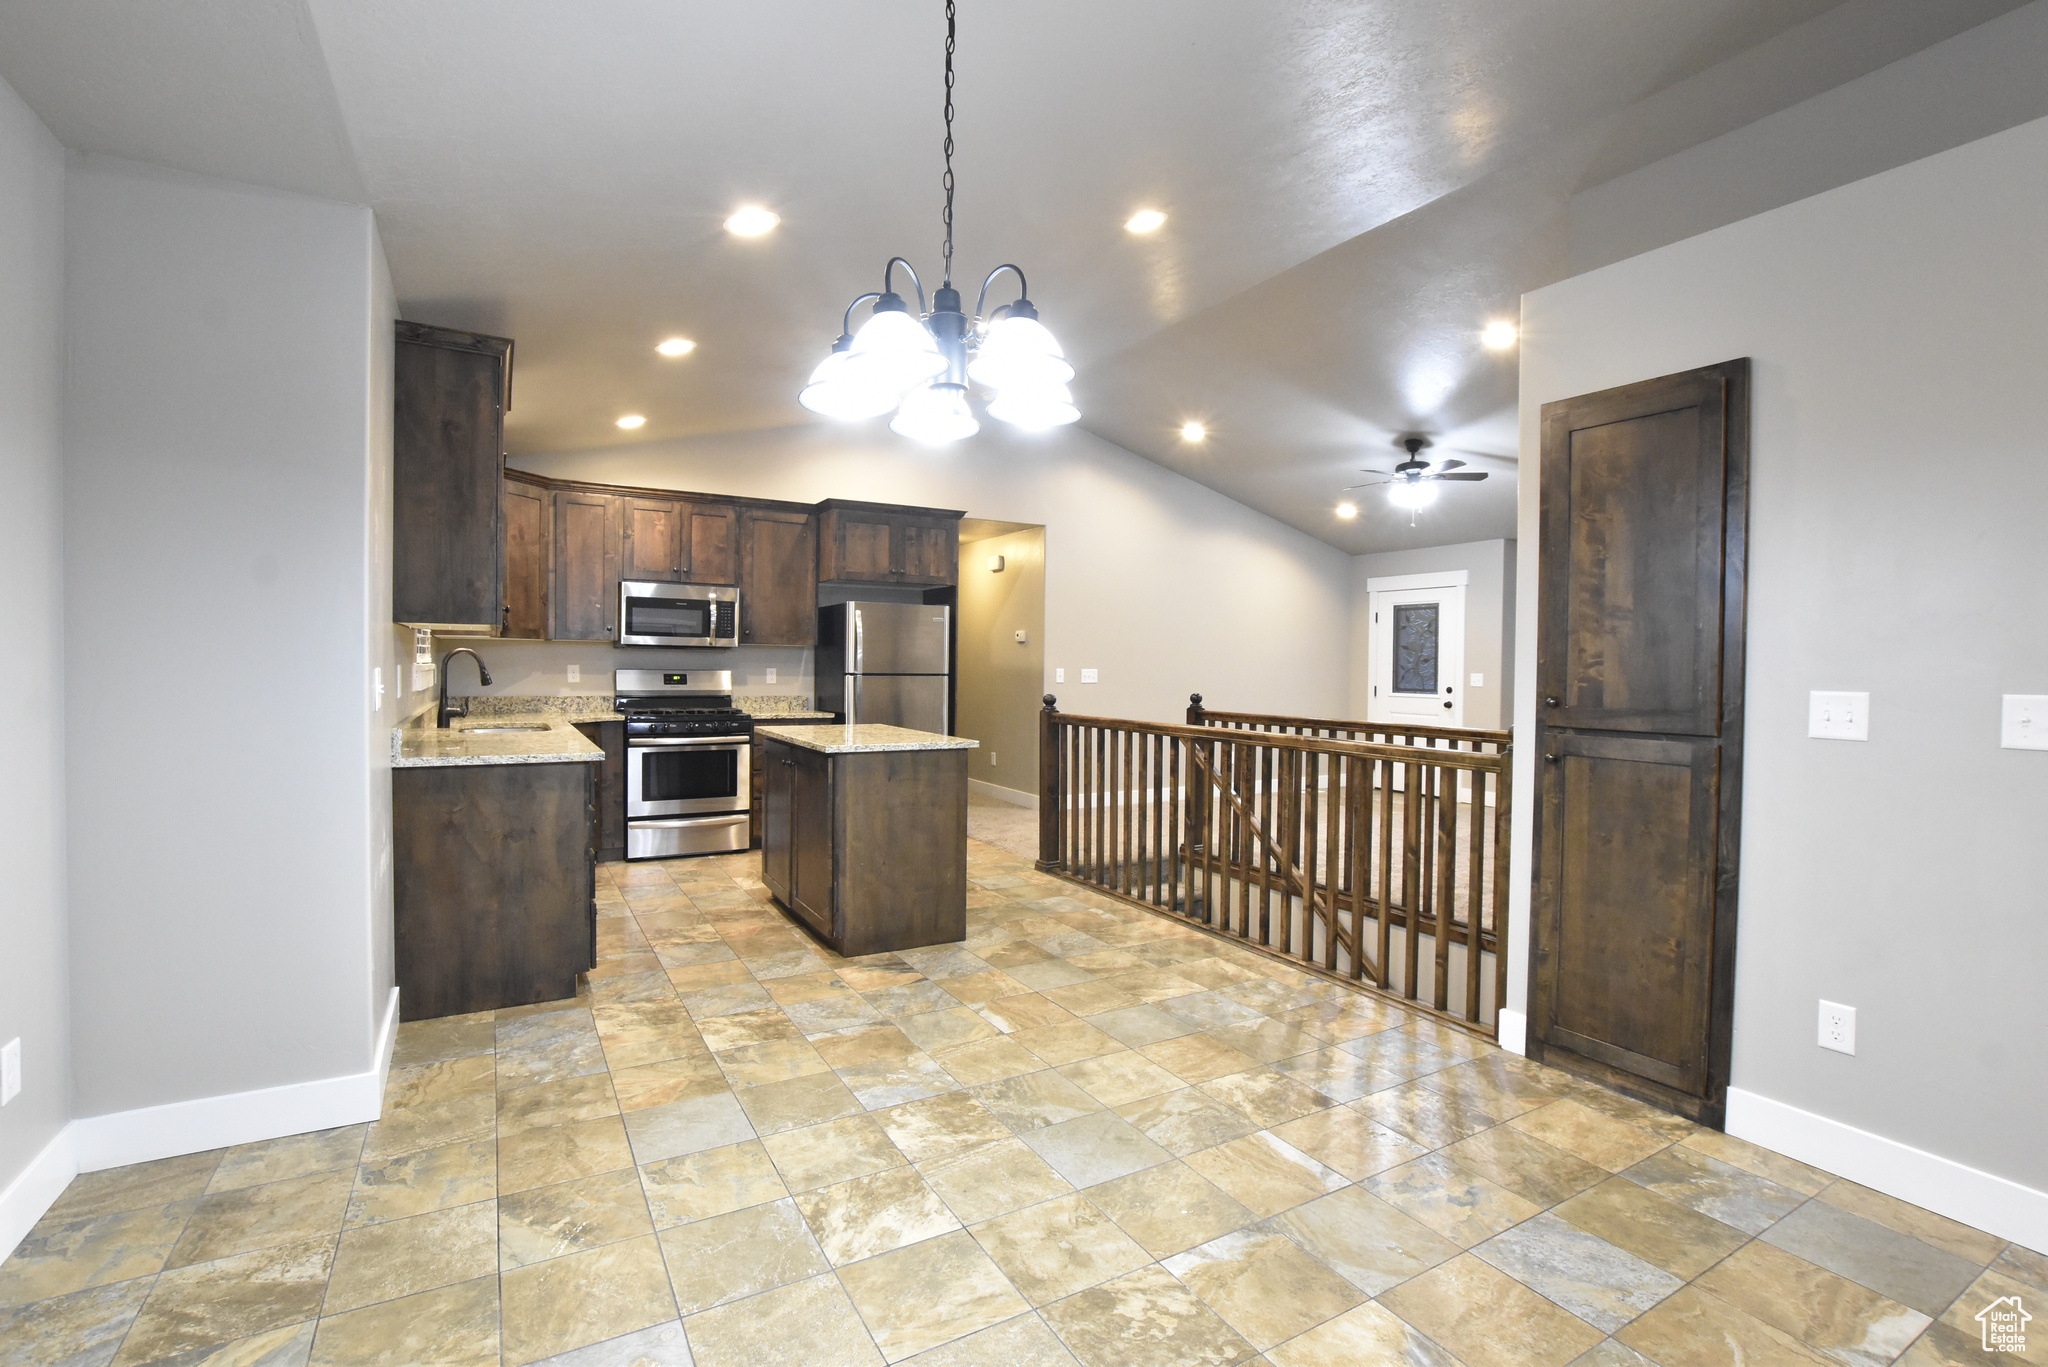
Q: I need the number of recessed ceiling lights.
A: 7